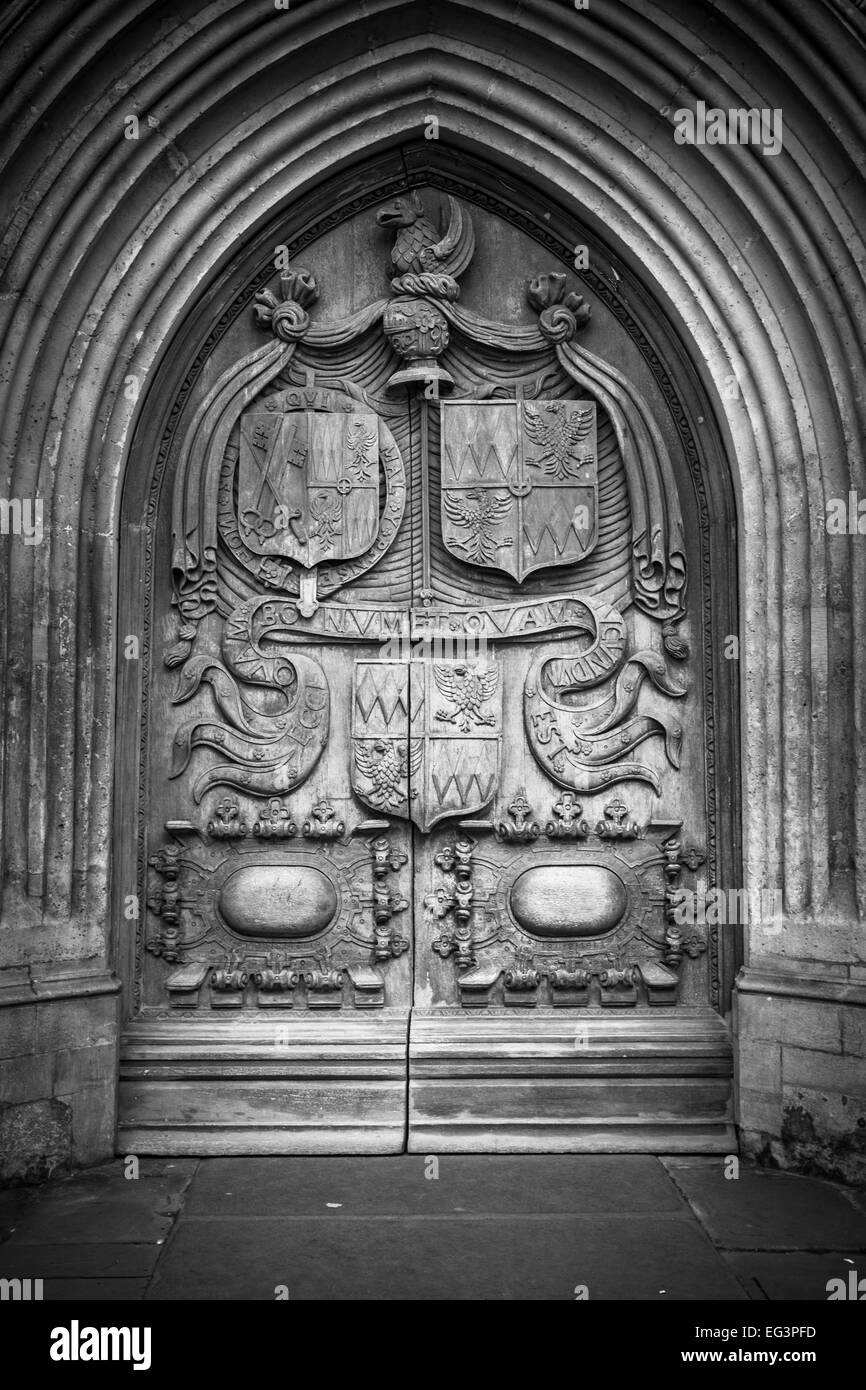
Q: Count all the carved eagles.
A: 6